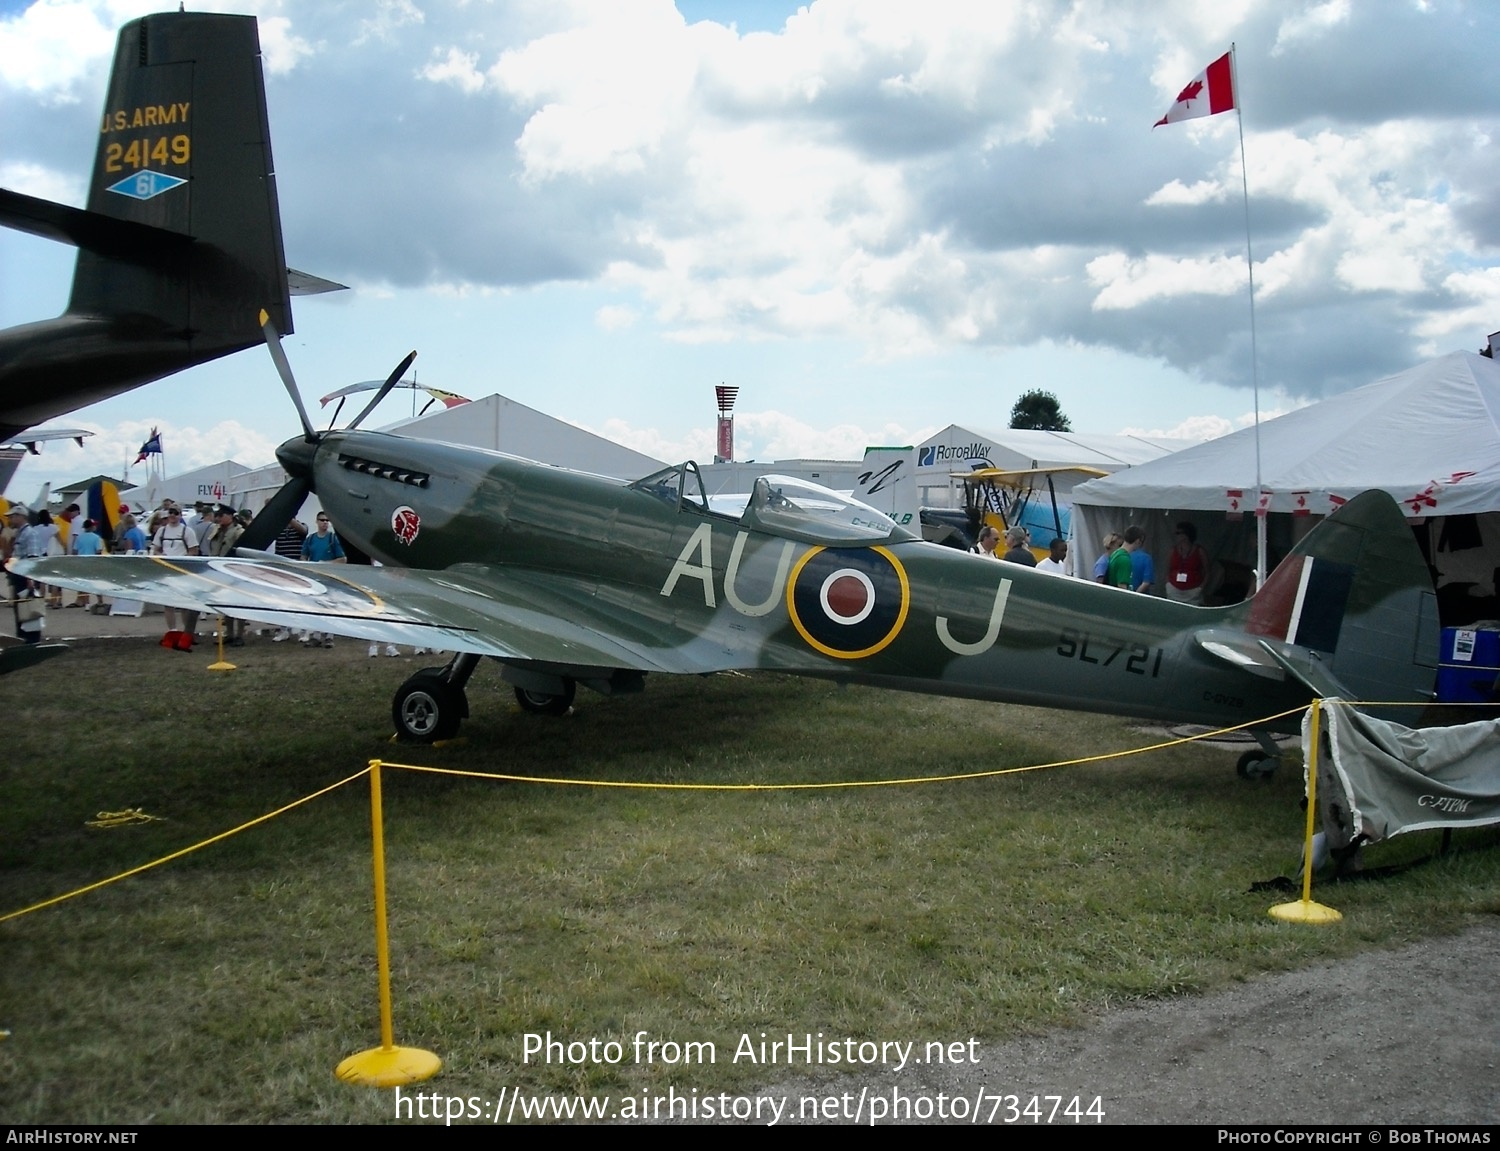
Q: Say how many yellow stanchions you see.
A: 3